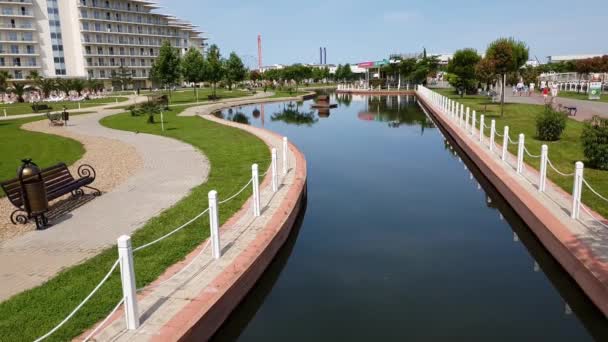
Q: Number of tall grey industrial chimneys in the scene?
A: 2